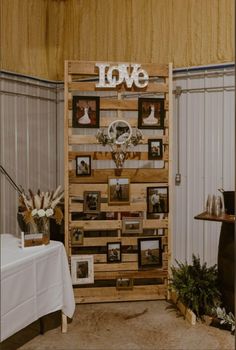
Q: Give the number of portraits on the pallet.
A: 14